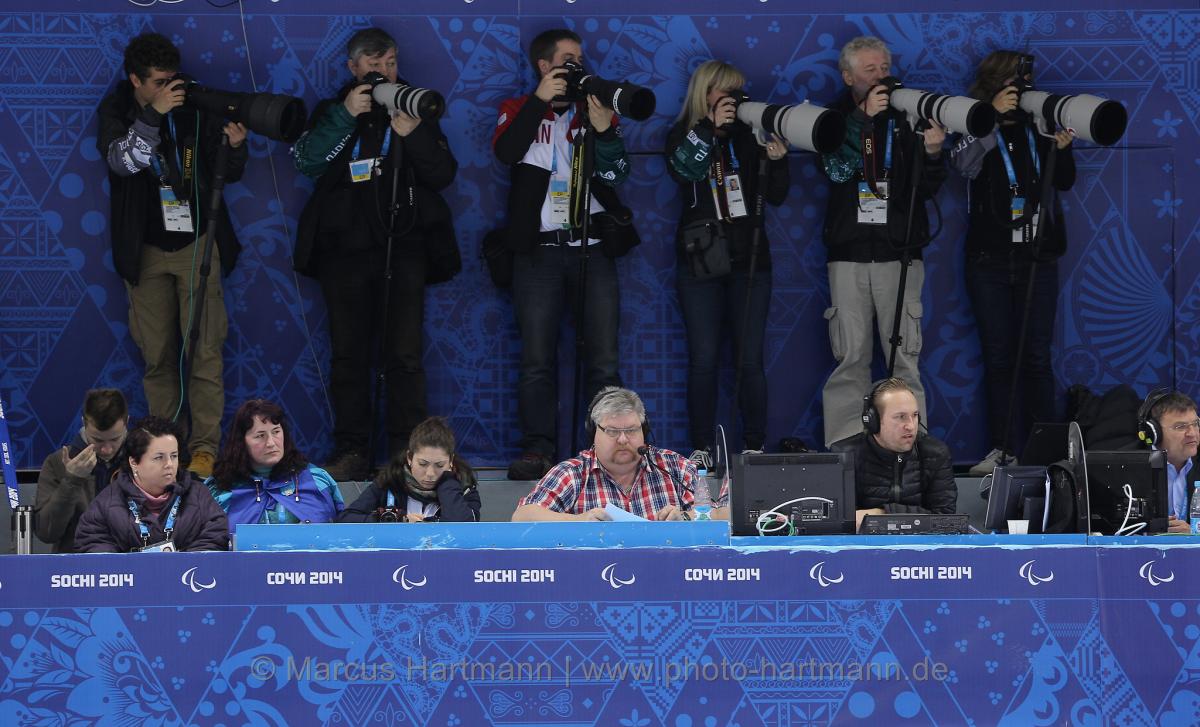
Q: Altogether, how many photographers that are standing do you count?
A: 6